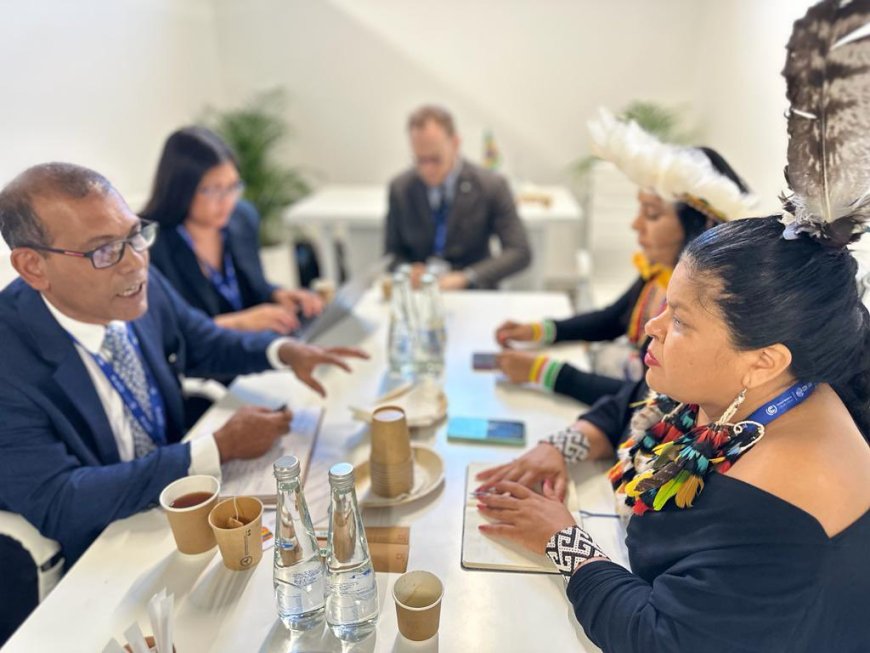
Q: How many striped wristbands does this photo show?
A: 2